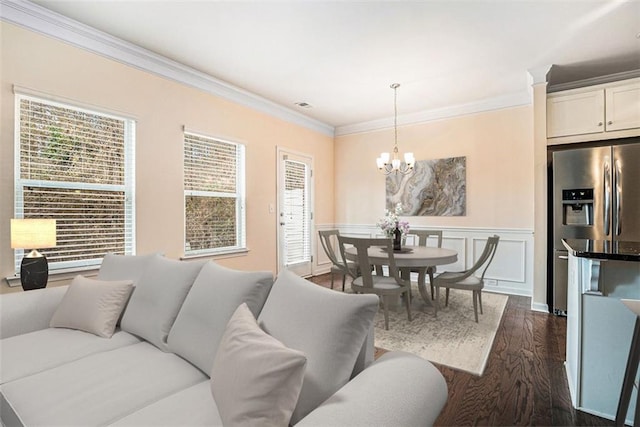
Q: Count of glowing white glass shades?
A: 5